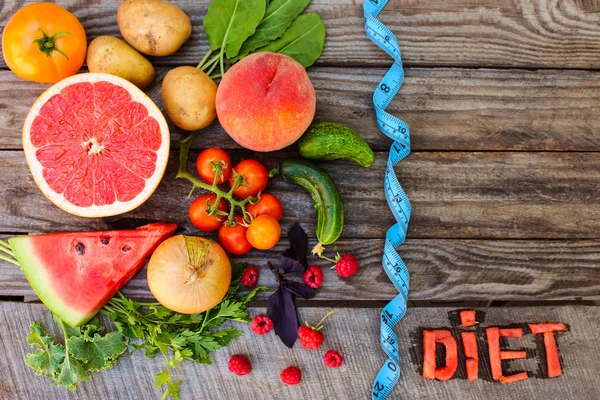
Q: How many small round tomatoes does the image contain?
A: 6